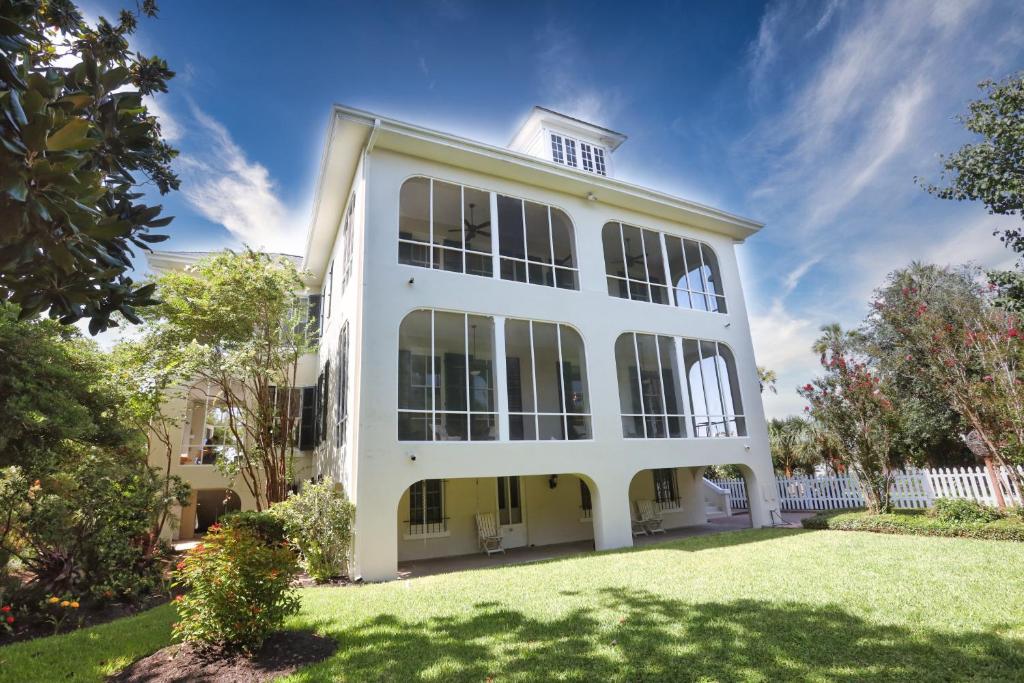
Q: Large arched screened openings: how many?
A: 4